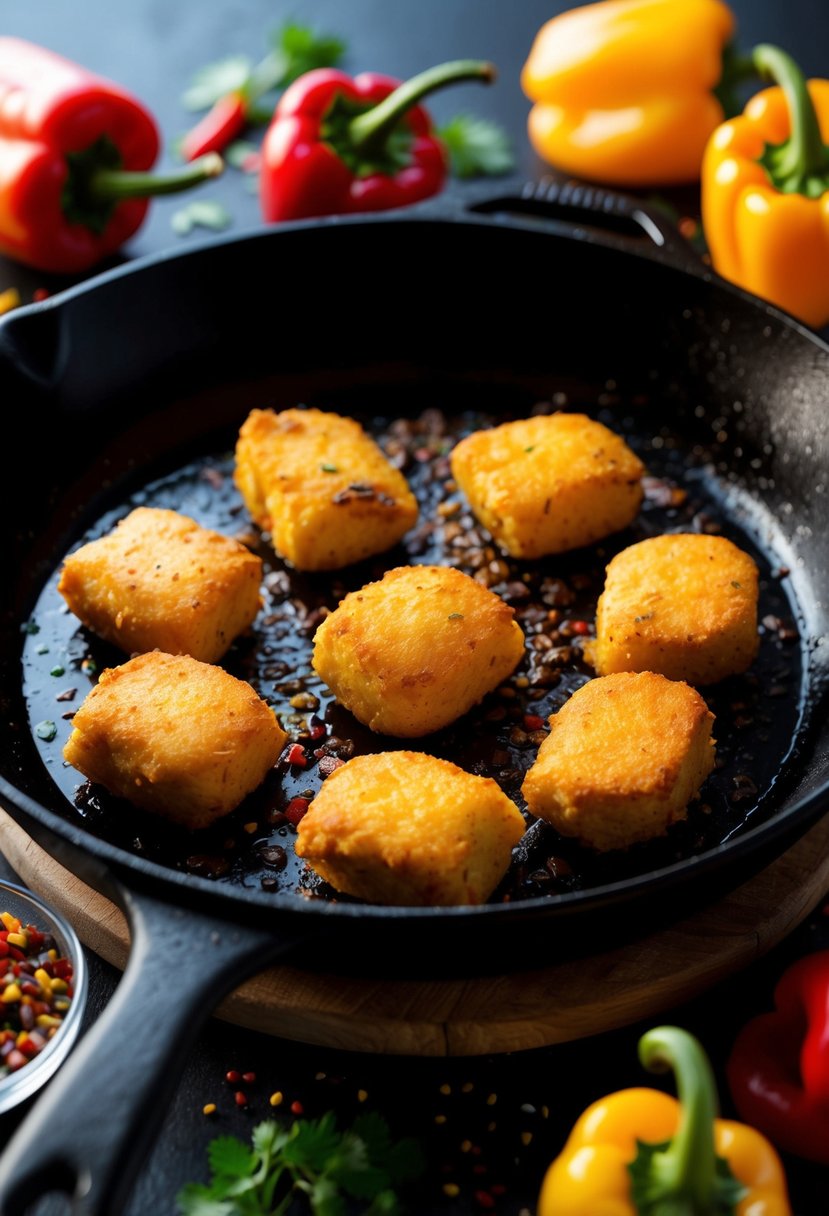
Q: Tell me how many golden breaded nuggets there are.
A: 8